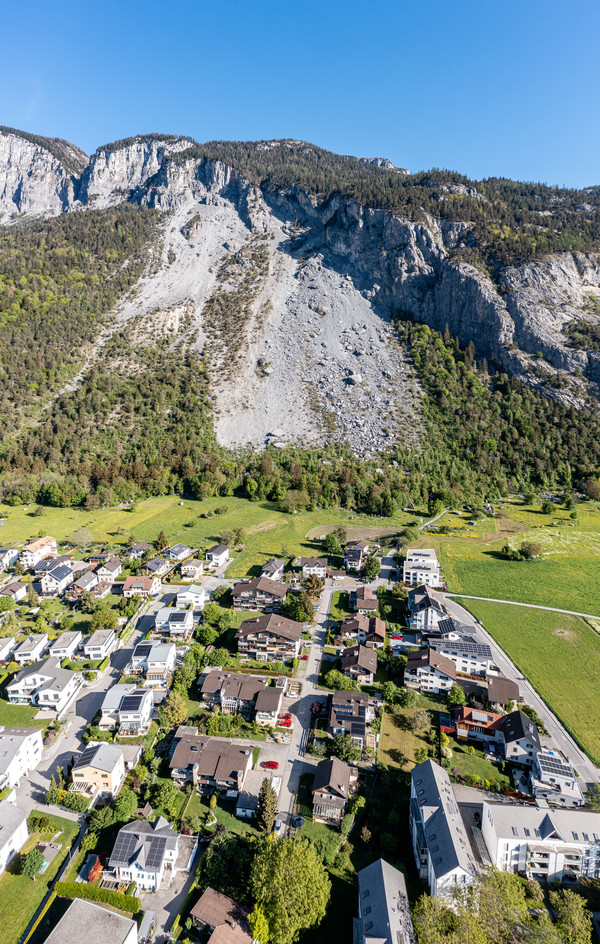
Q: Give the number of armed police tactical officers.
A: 0